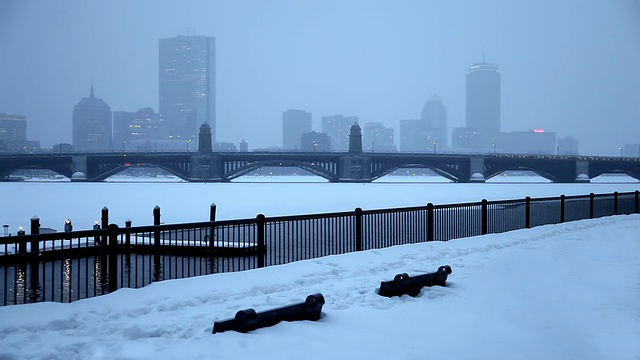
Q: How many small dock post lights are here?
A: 3